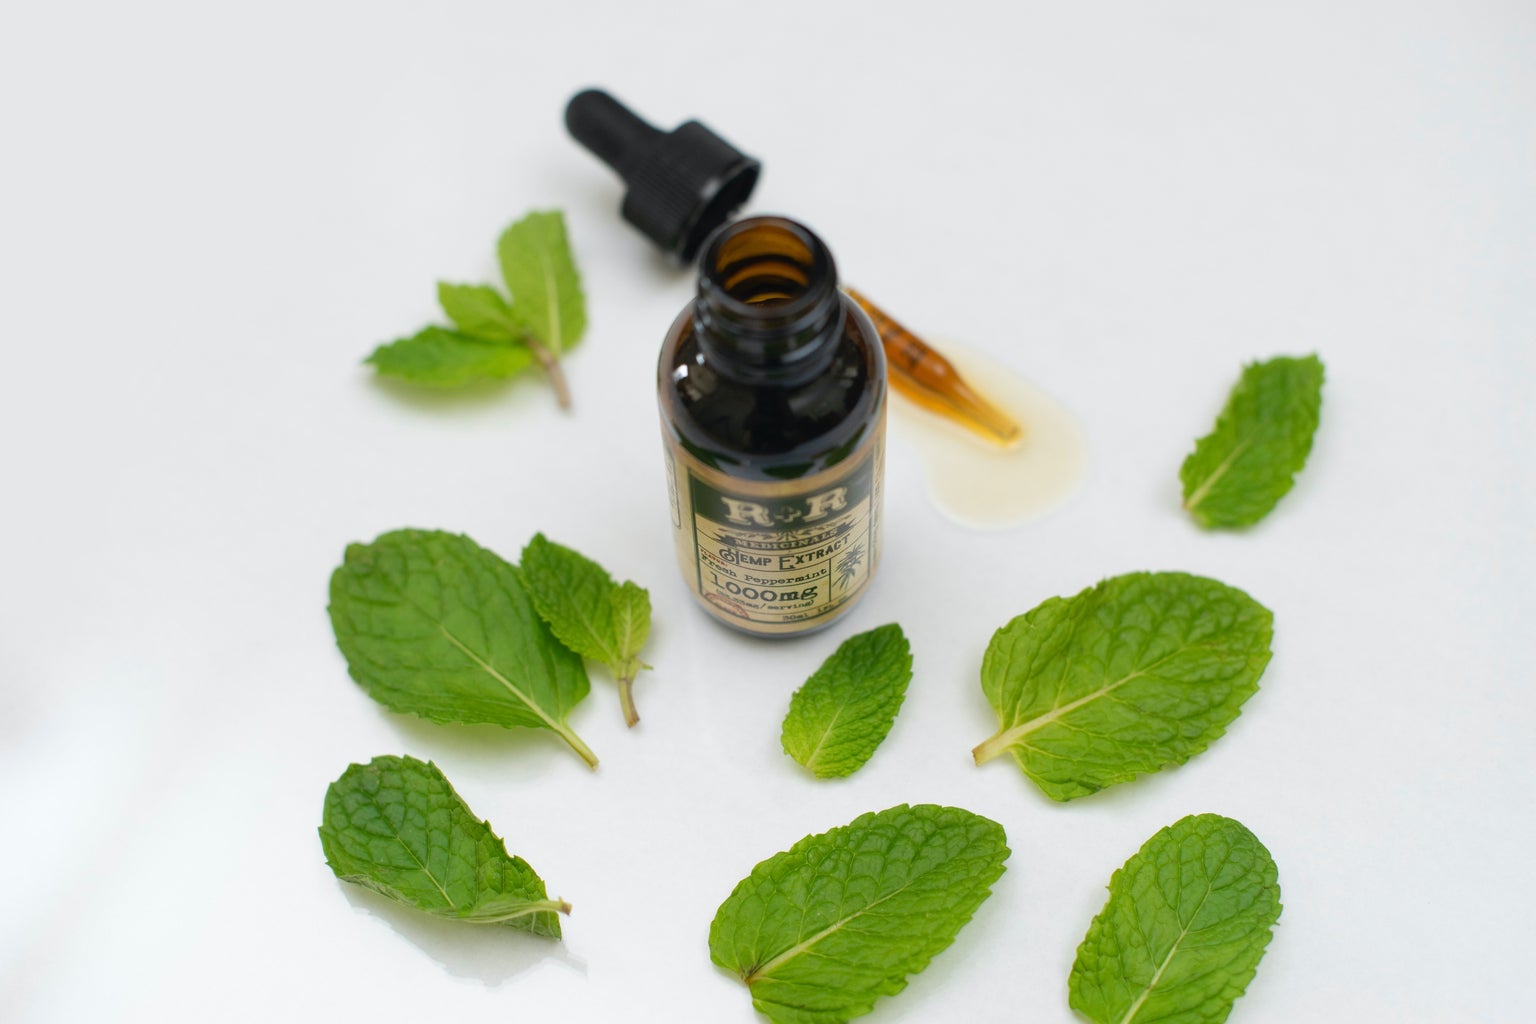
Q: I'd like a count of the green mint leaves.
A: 12